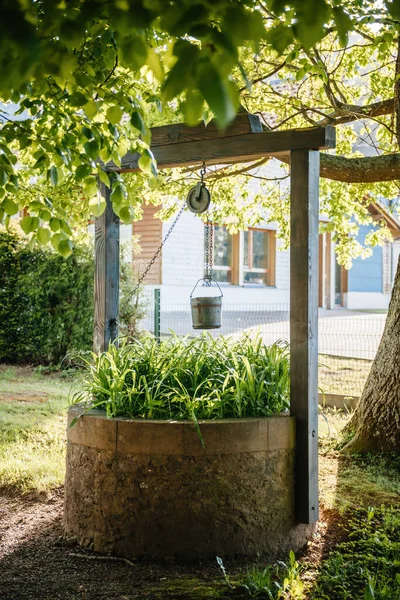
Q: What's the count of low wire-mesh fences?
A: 1